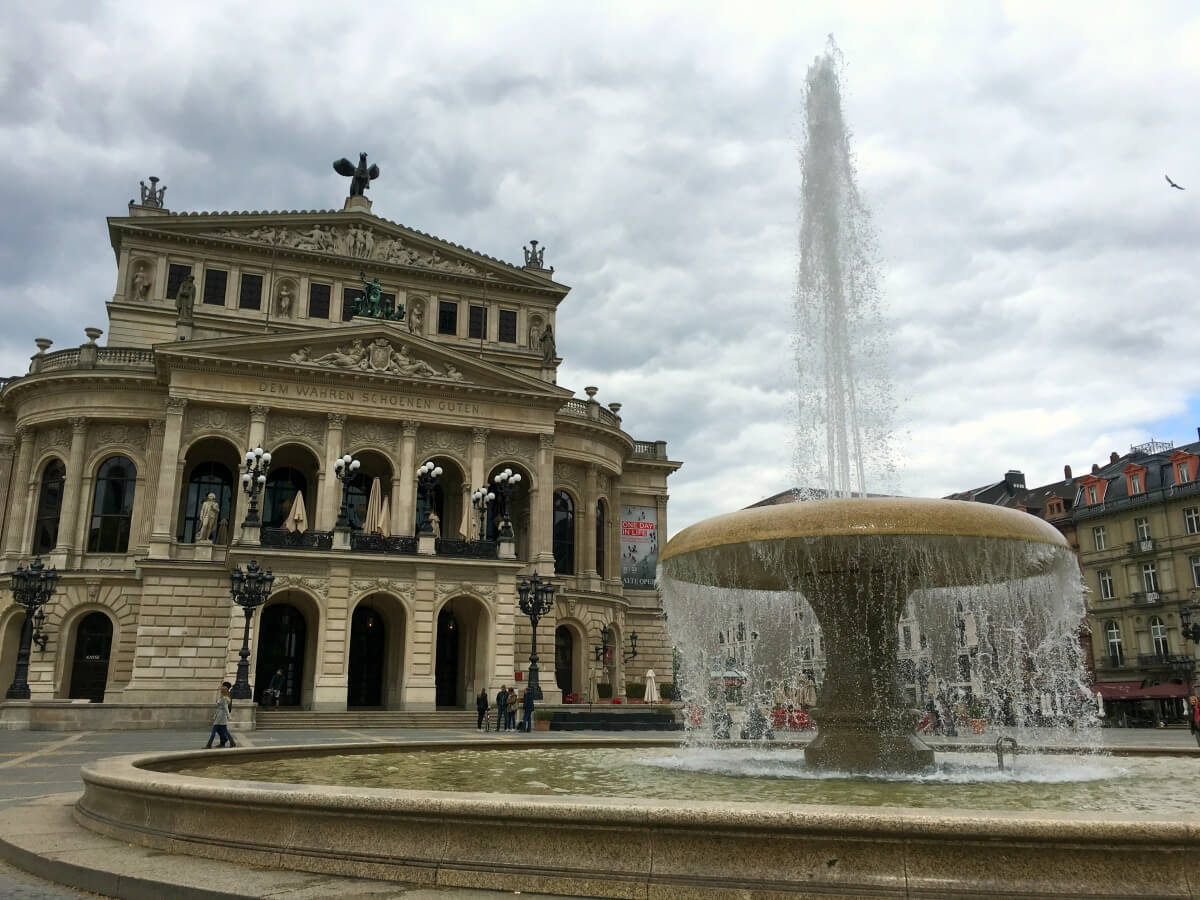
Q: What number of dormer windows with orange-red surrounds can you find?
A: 3